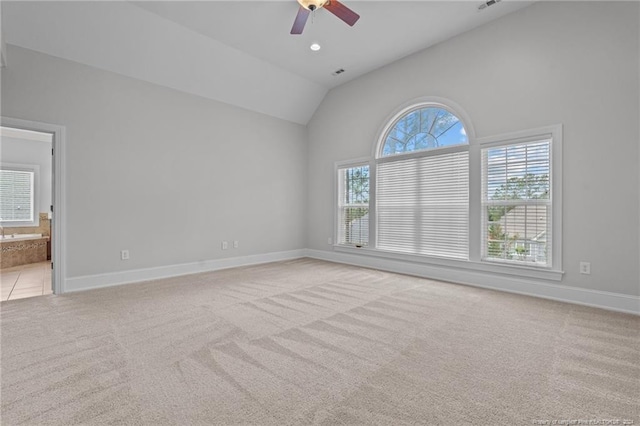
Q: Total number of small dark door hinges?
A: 3